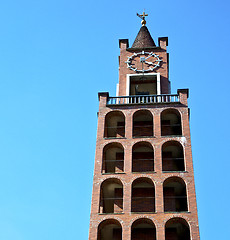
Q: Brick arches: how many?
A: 12